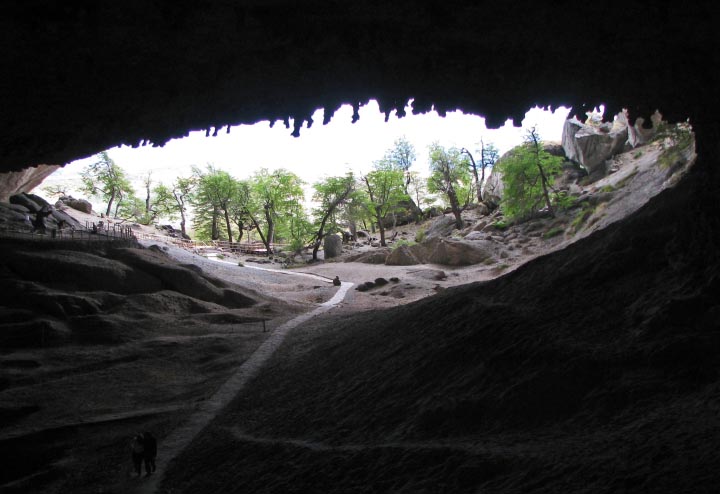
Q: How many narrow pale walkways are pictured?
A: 1